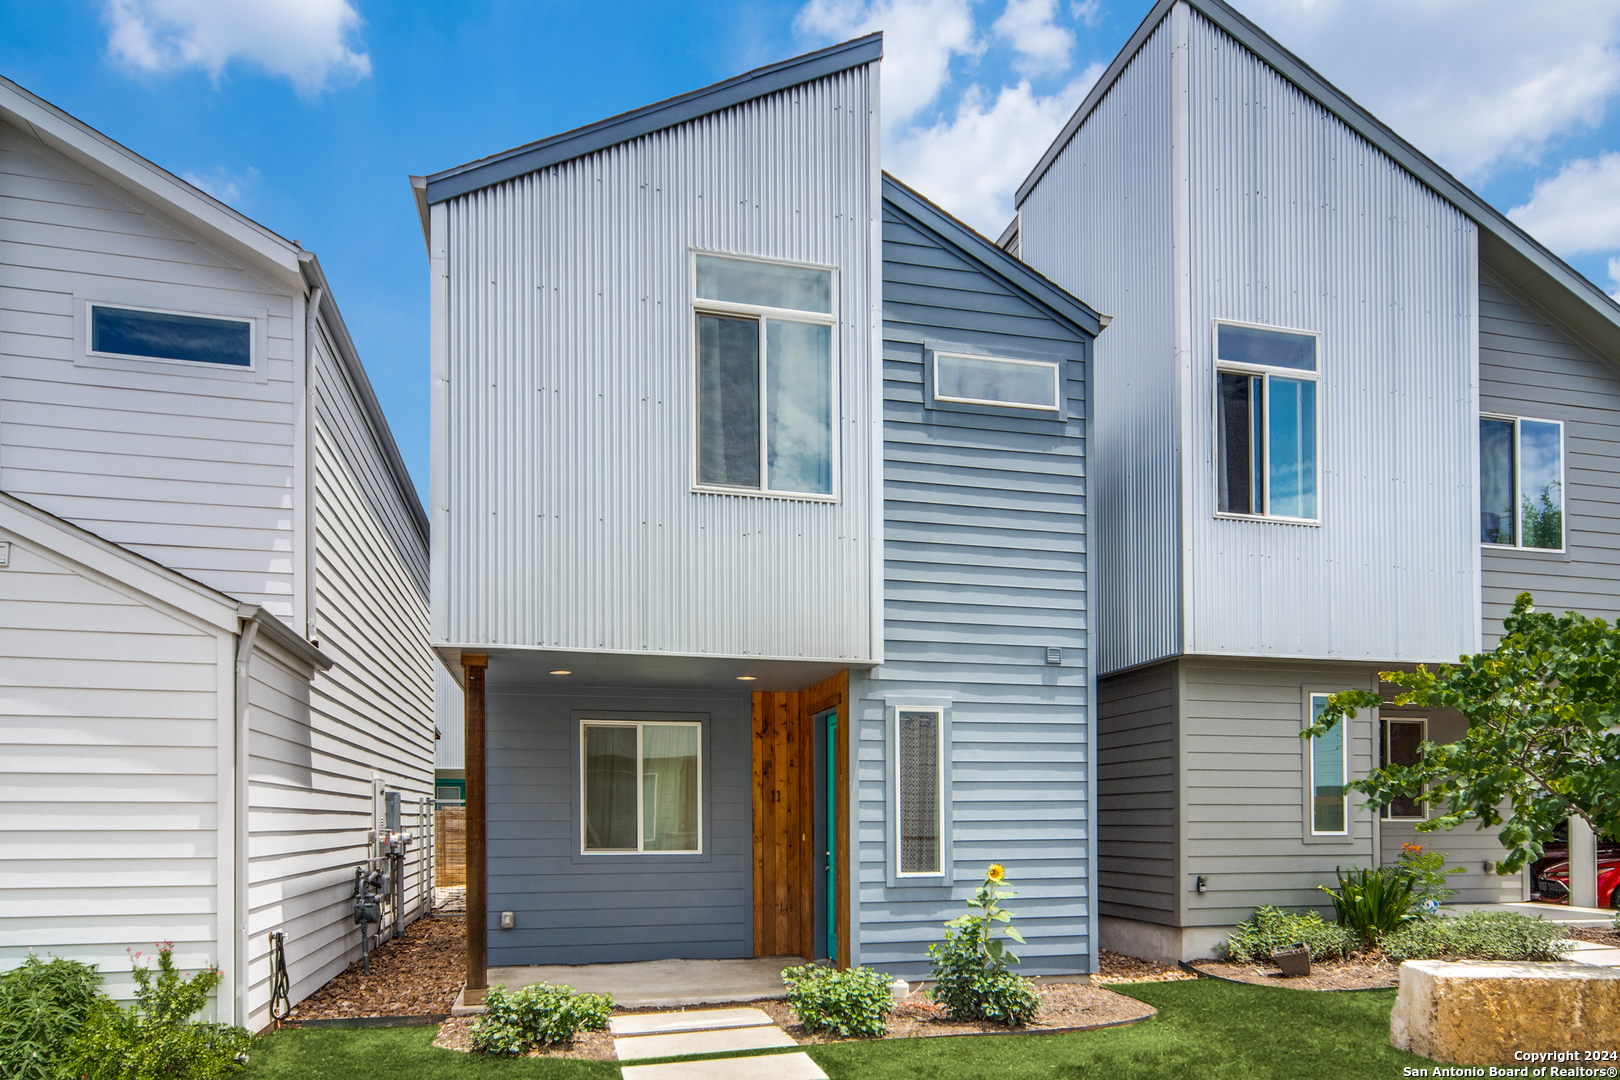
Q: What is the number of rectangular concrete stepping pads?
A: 3